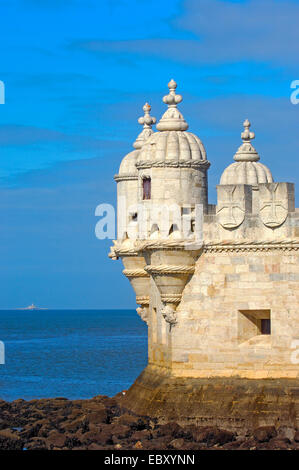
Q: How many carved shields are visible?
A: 2